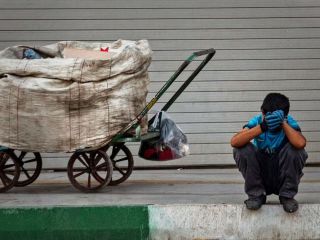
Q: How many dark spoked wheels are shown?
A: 4